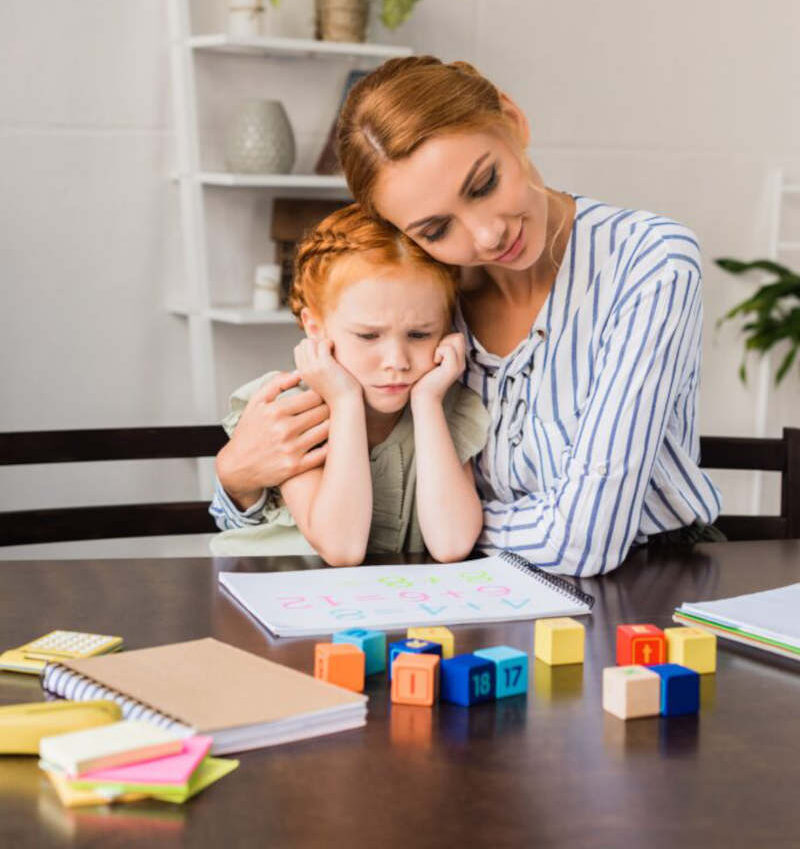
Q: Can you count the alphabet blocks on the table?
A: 12